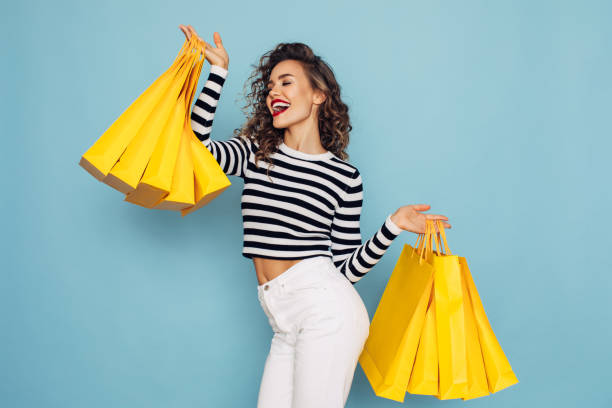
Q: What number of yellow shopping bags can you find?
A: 10